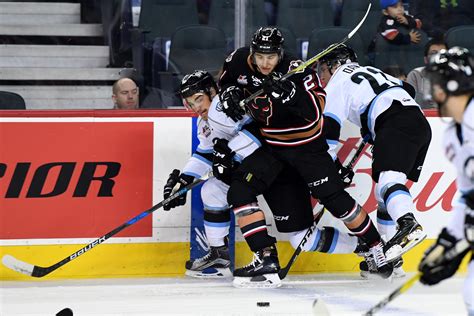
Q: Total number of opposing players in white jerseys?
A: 3